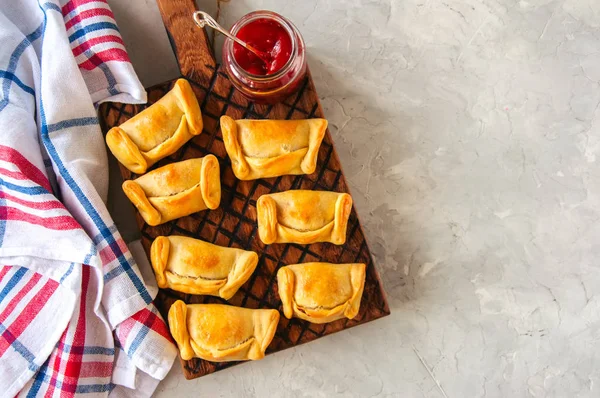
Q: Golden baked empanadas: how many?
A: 7